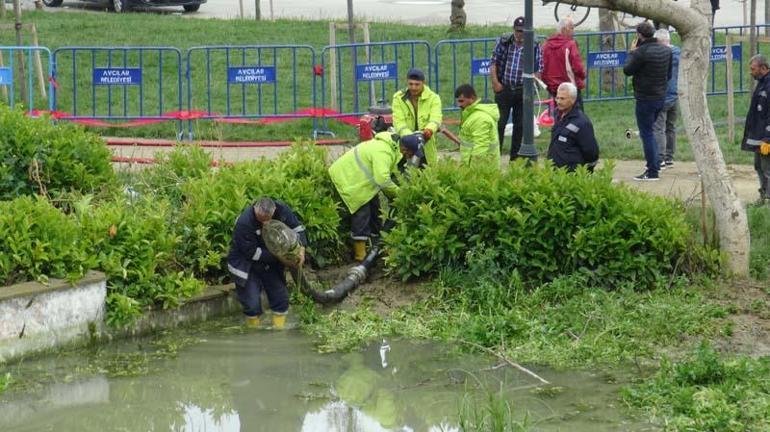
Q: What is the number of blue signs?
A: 7